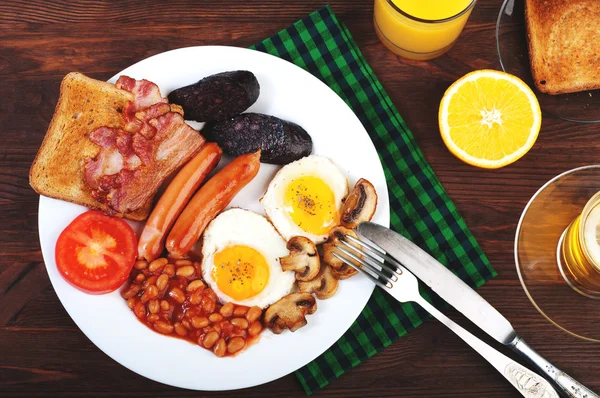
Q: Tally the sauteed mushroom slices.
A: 5